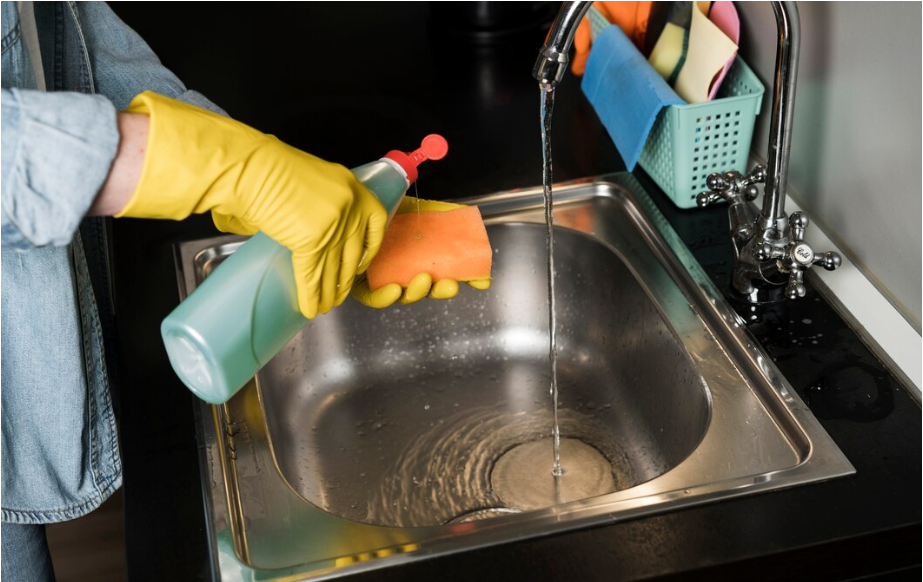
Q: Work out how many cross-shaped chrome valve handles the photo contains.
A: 2